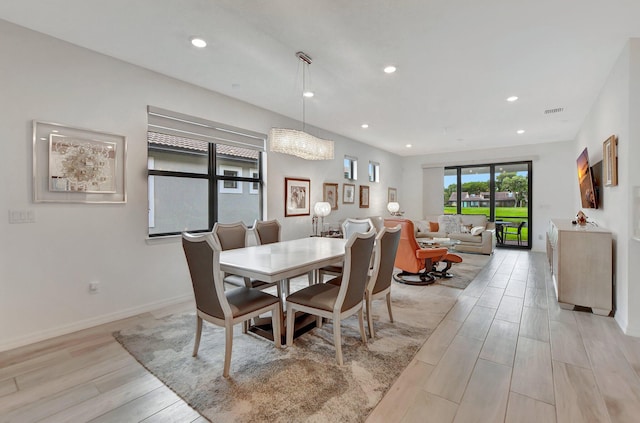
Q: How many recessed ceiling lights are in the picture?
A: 7